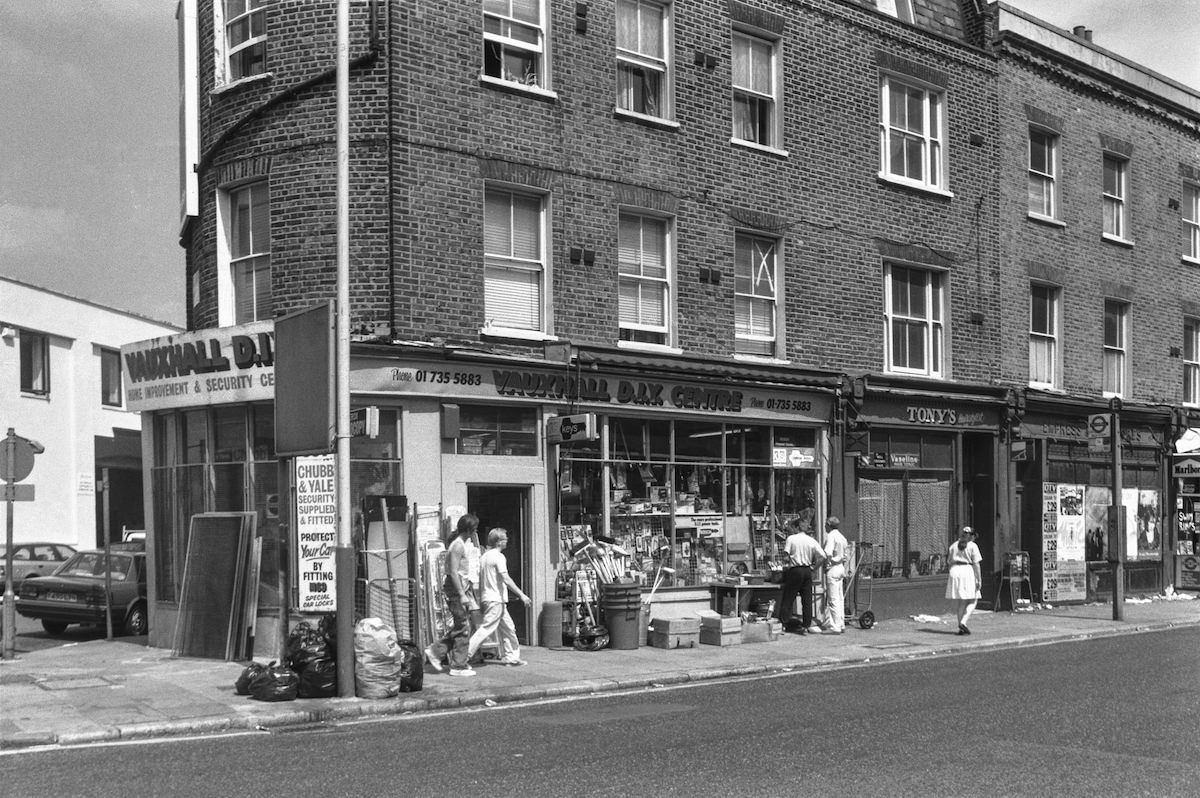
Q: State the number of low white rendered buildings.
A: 1